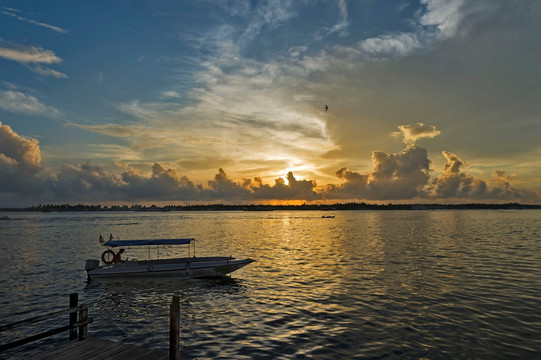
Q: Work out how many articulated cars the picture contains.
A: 0